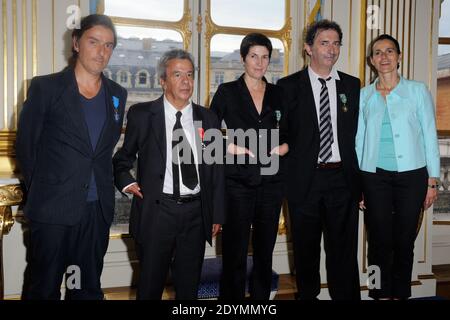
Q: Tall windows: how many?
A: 2